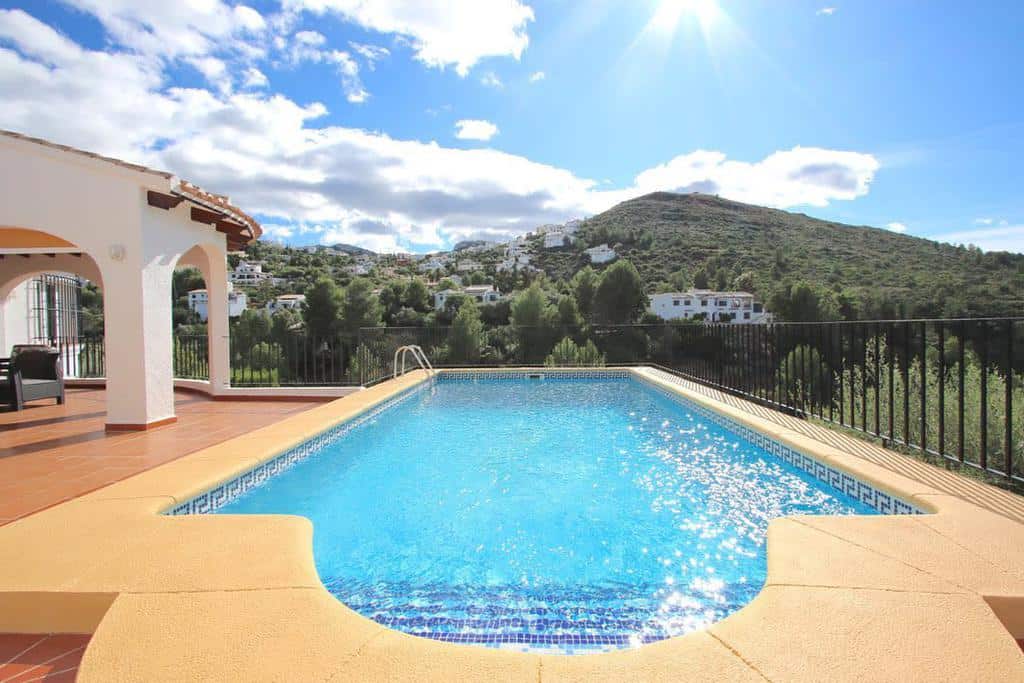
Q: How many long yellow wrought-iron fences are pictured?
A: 0